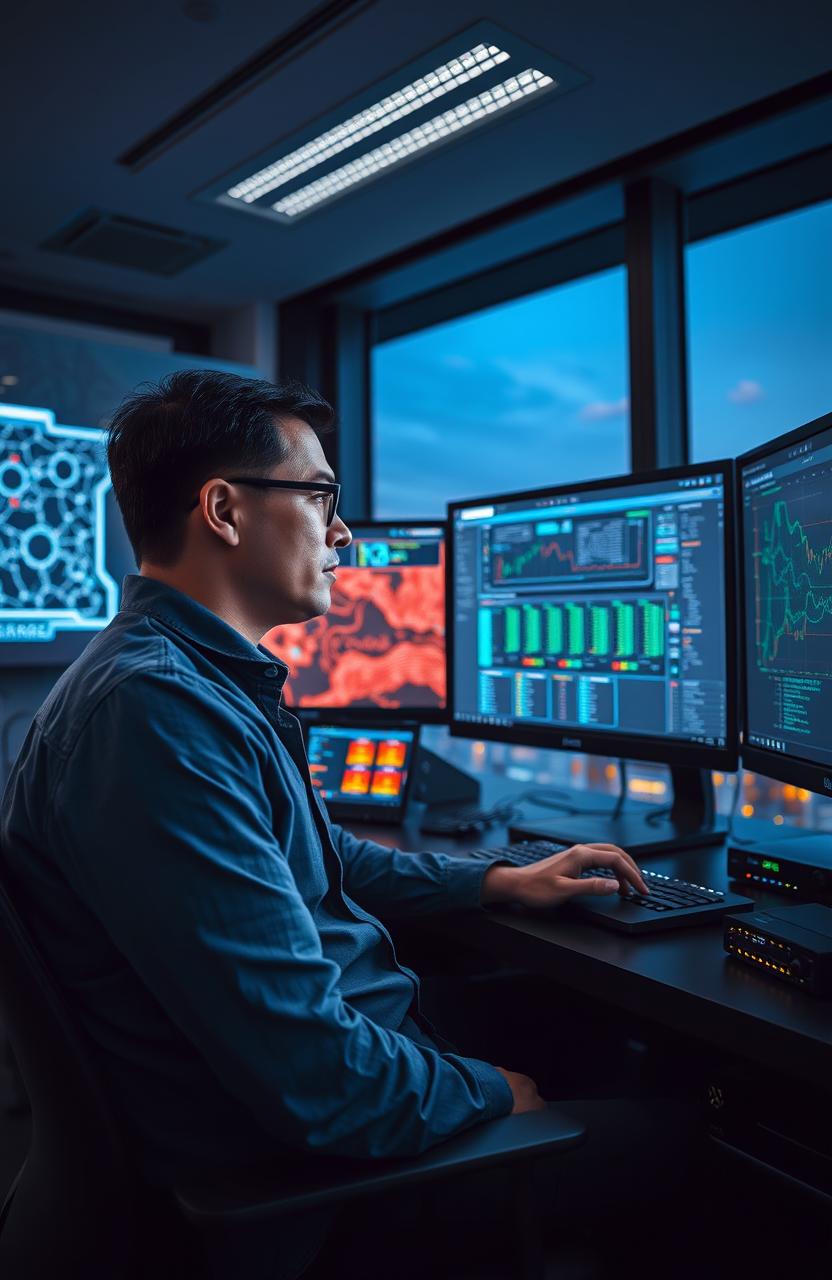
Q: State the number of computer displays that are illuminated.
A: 5